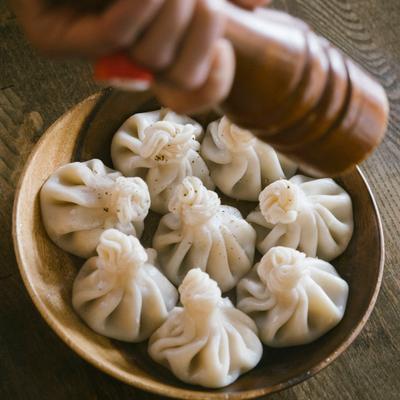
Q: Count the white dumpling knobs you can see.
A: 8